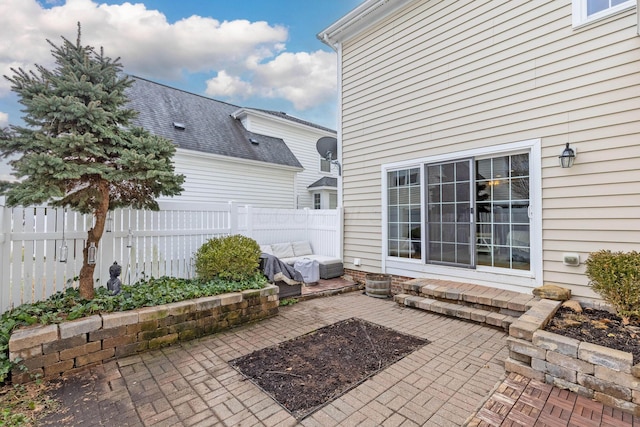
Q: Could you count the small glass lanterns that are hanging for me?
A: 4